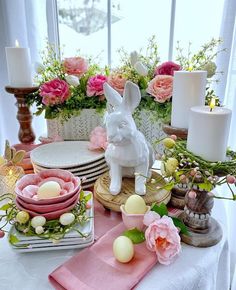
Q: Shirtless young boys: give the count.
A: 0